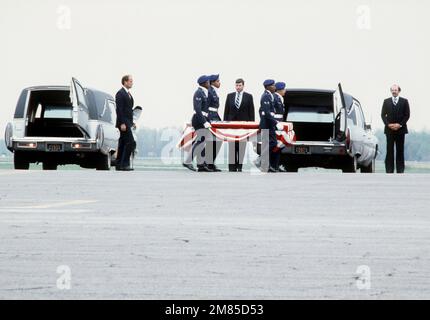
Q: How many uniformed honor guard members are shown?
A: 4